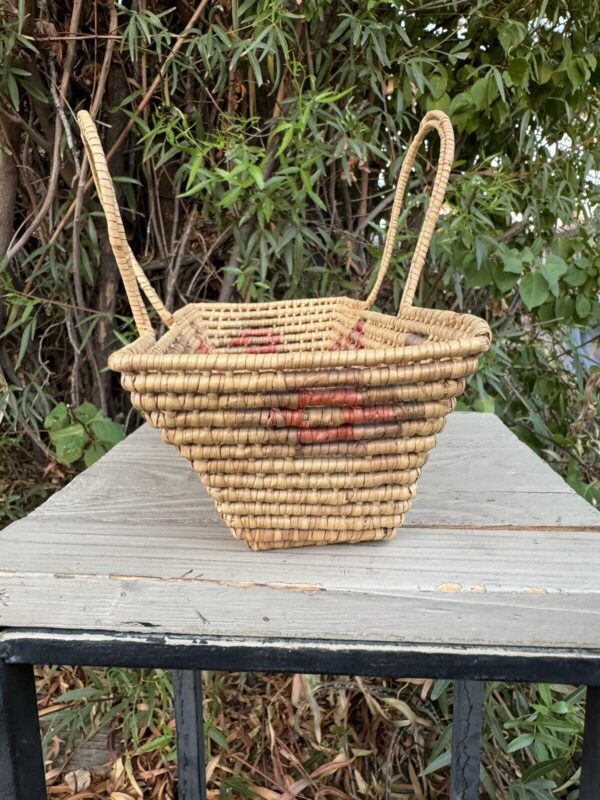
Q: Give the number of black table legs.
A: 4